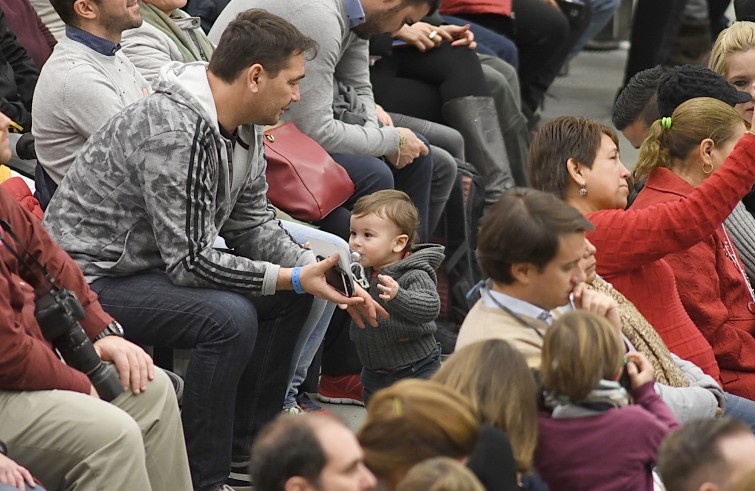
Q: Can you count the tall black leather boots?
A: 1